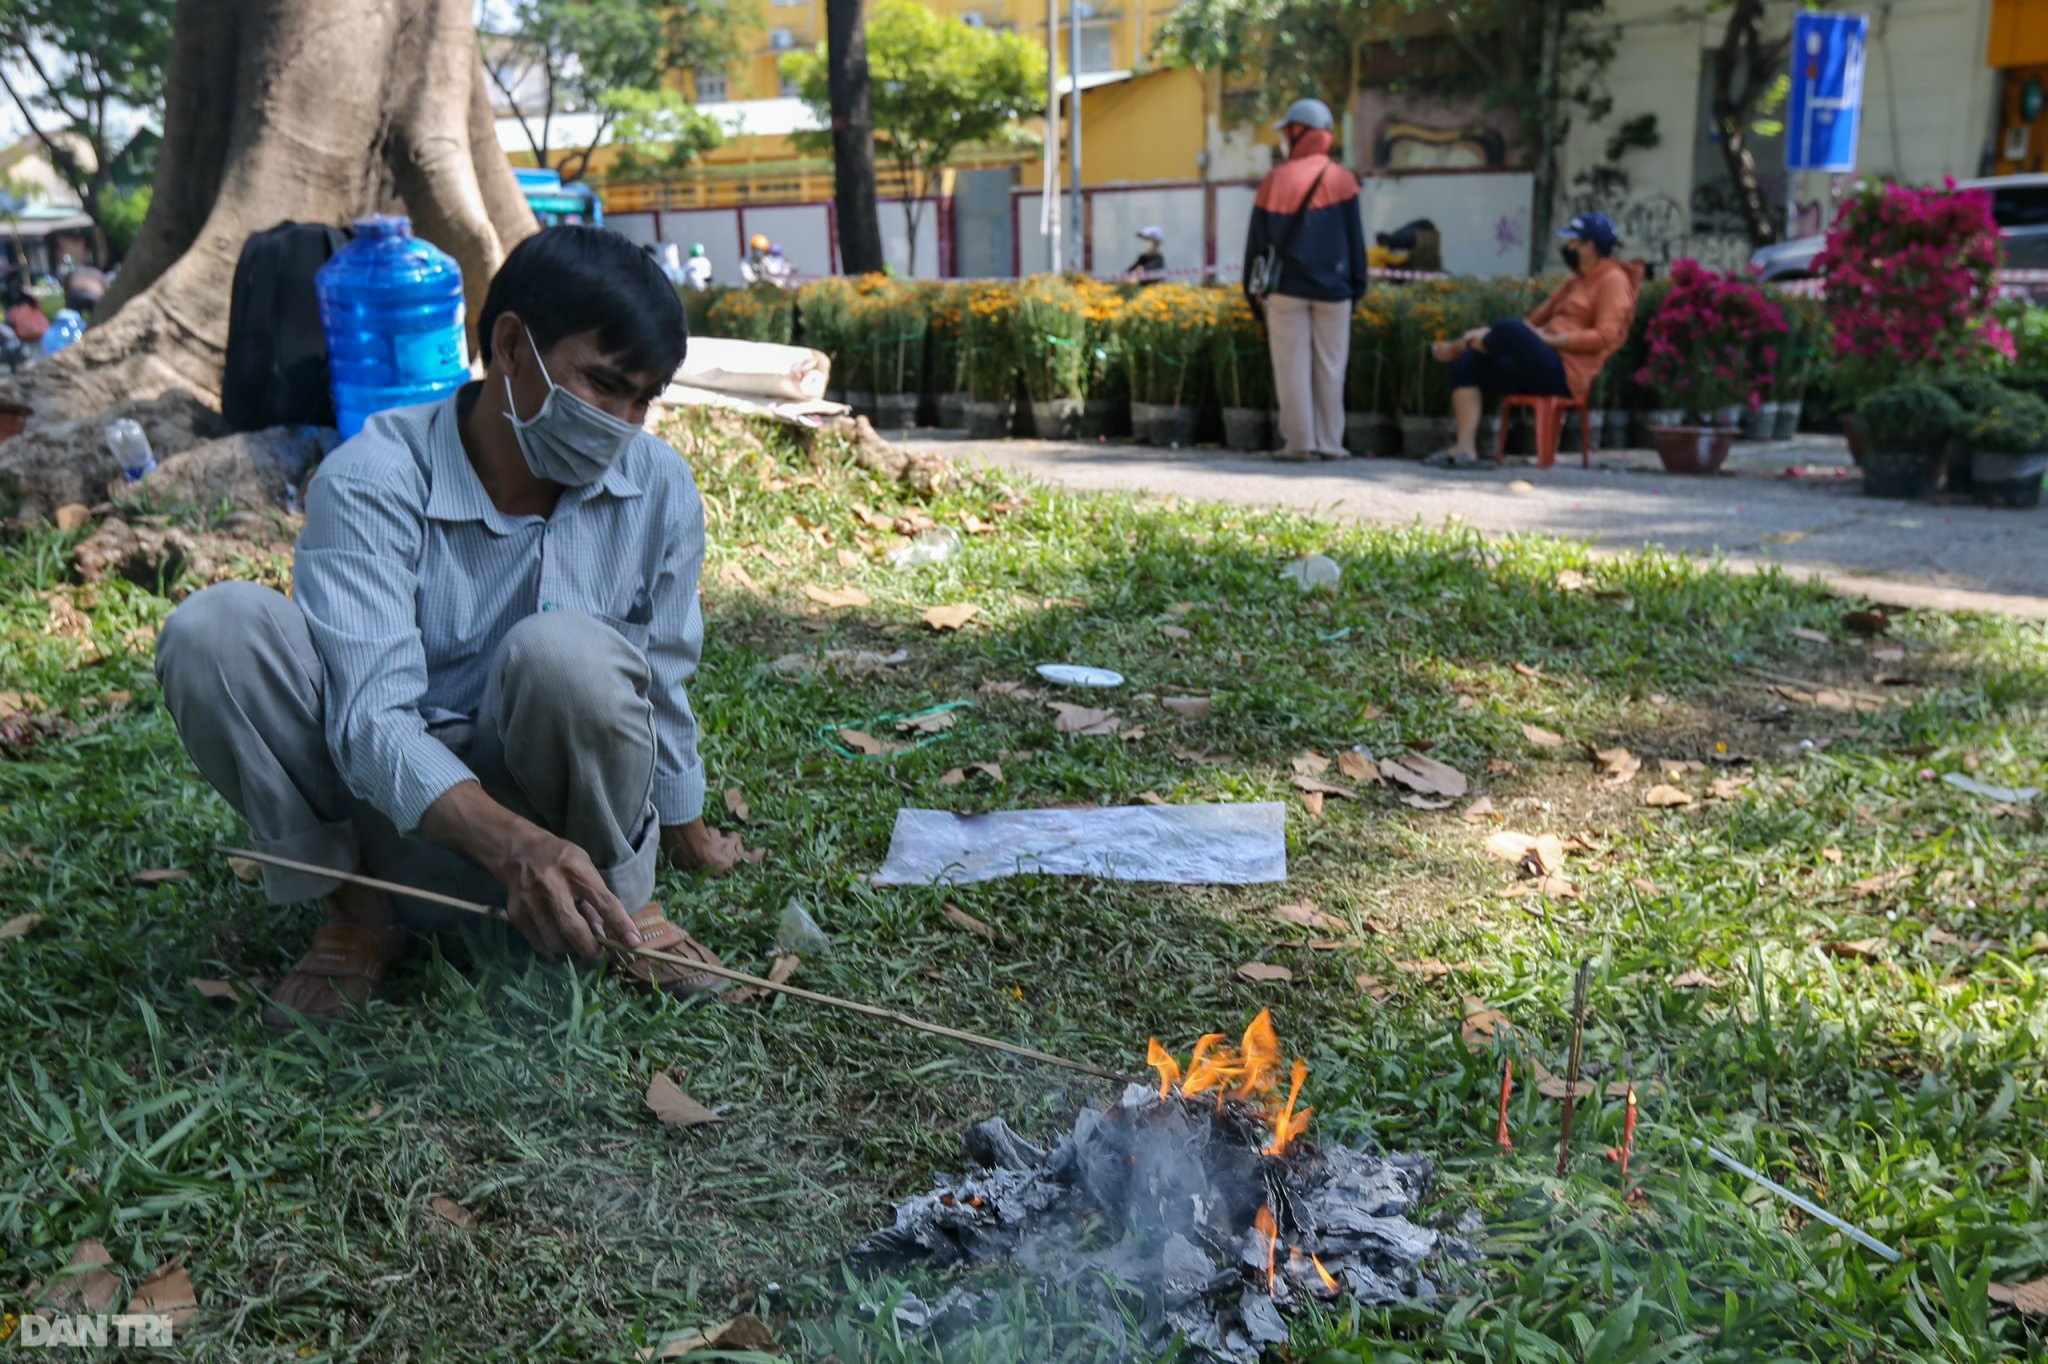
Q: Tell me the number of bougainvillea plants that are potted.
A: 2